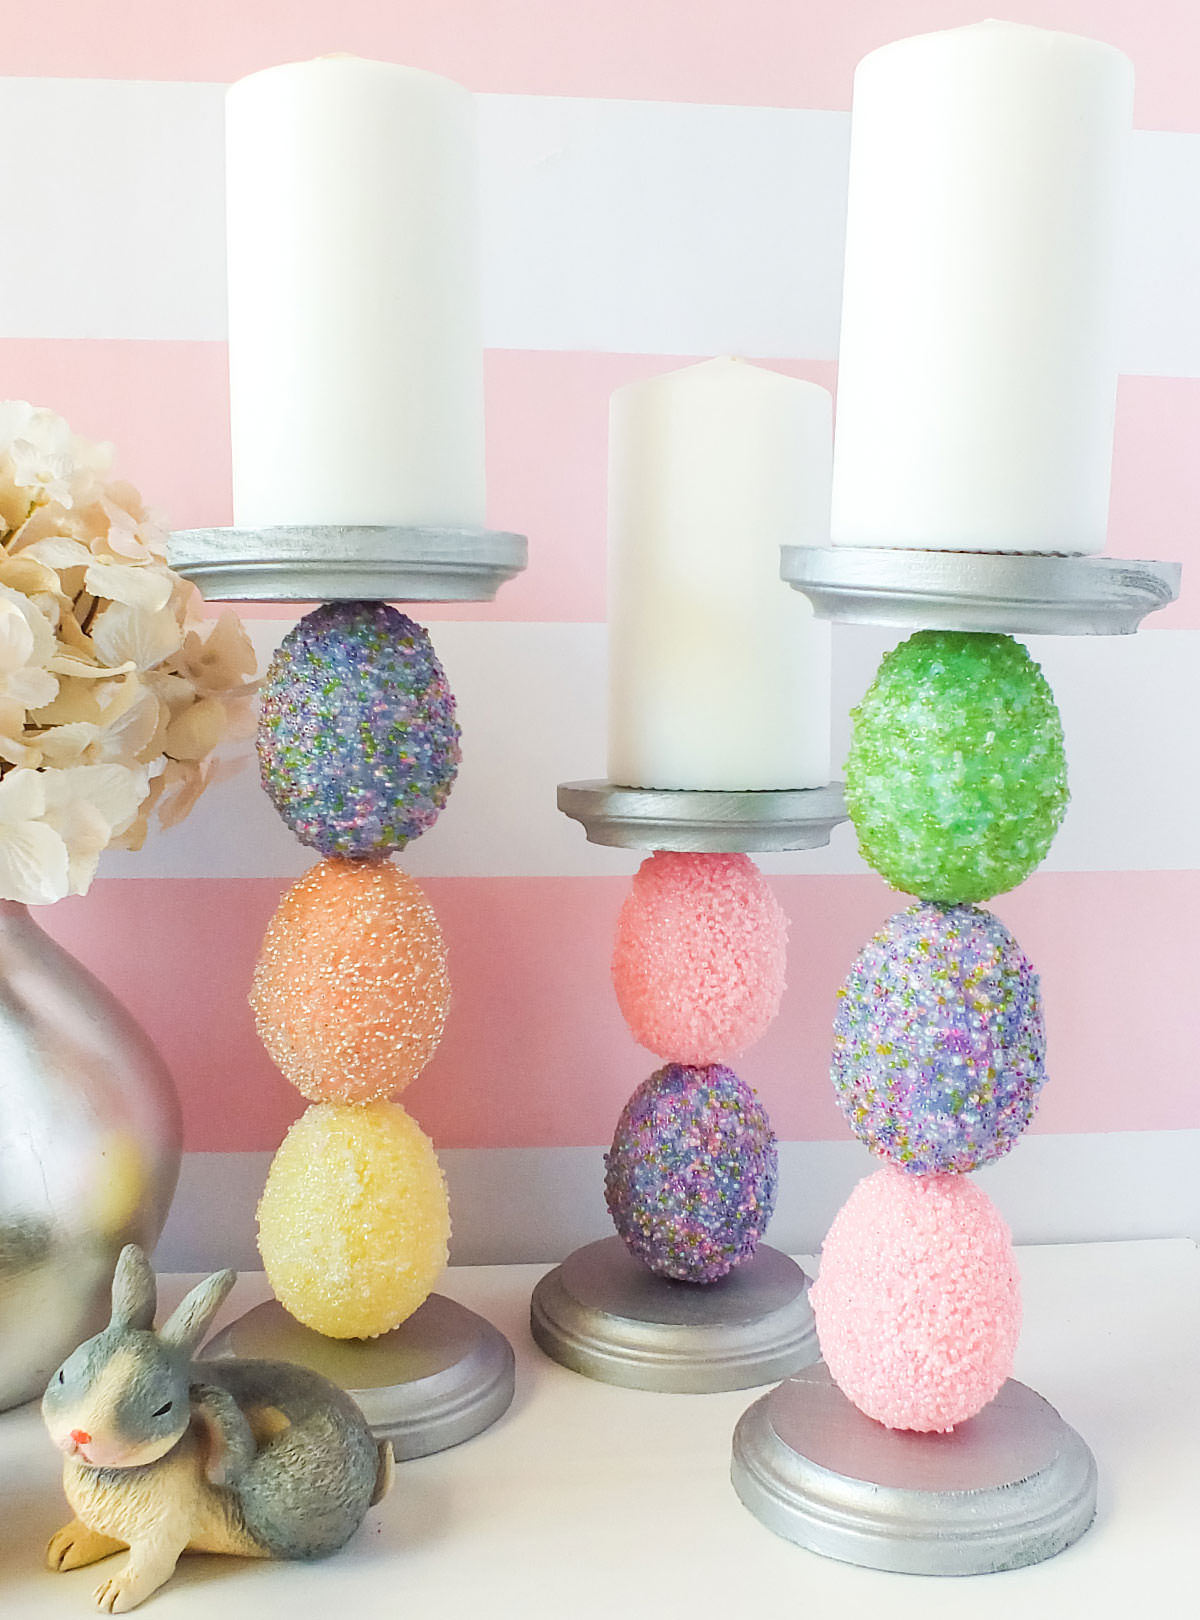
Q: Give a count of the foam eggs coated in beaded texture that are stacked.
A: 8